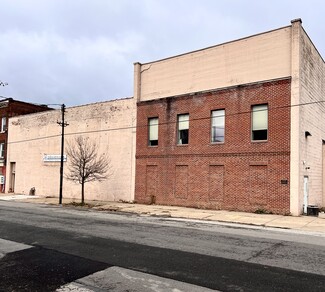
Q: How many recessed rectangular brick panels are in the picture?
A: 4